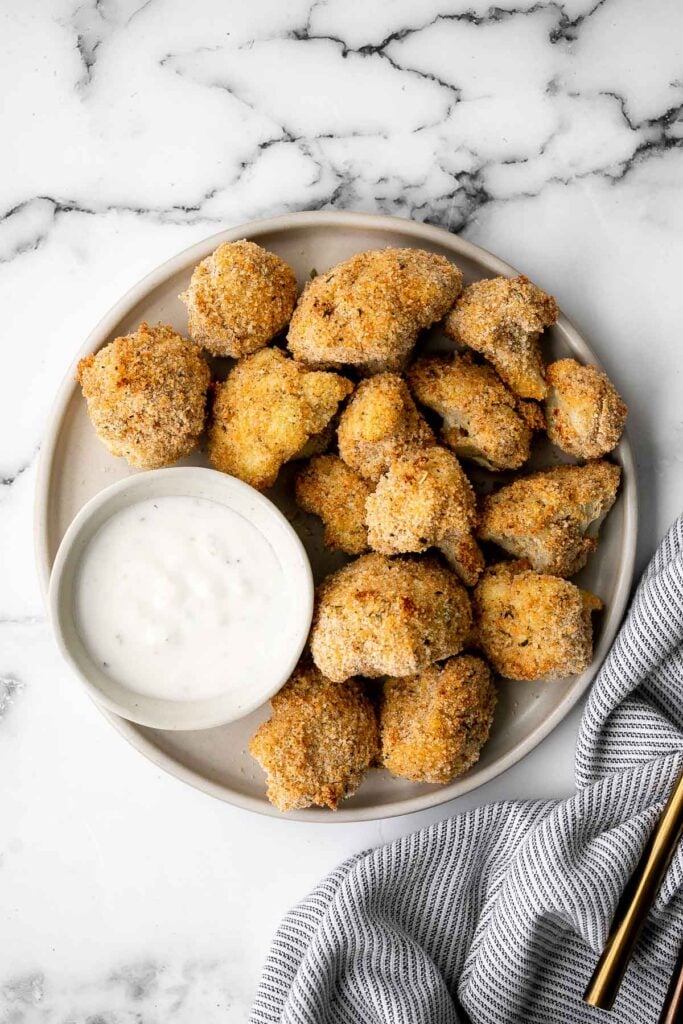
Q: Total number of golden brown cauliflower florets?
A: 15